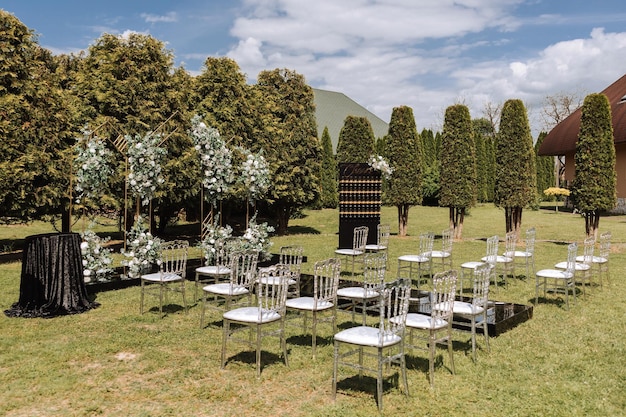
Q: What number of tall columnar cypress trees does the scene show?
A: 5